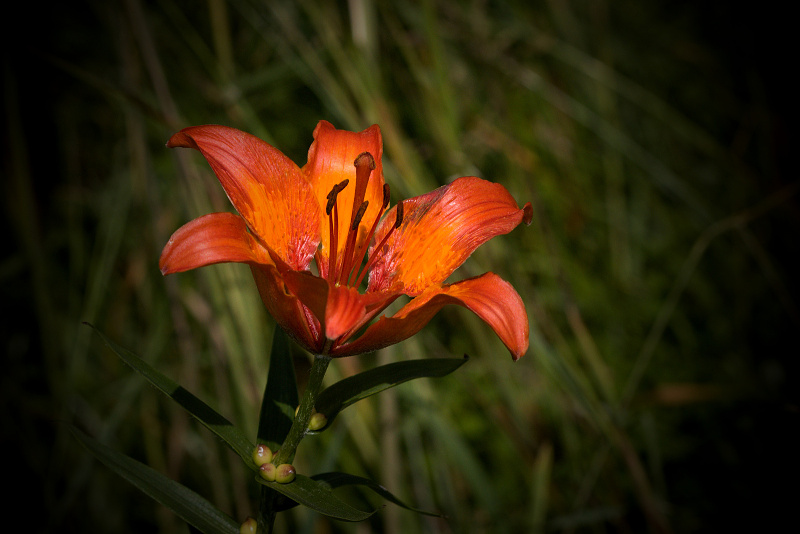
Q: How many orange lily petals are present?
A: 6